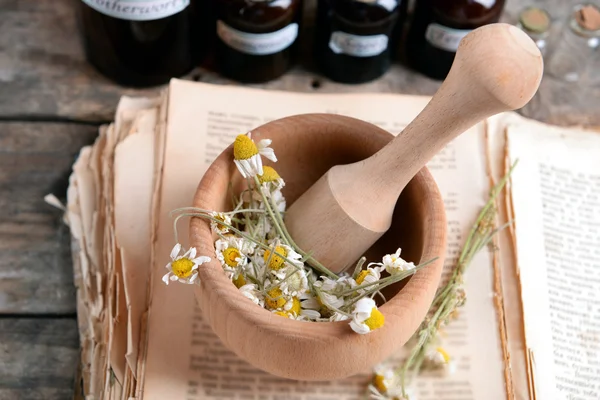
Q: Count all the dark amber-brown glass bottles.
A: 4